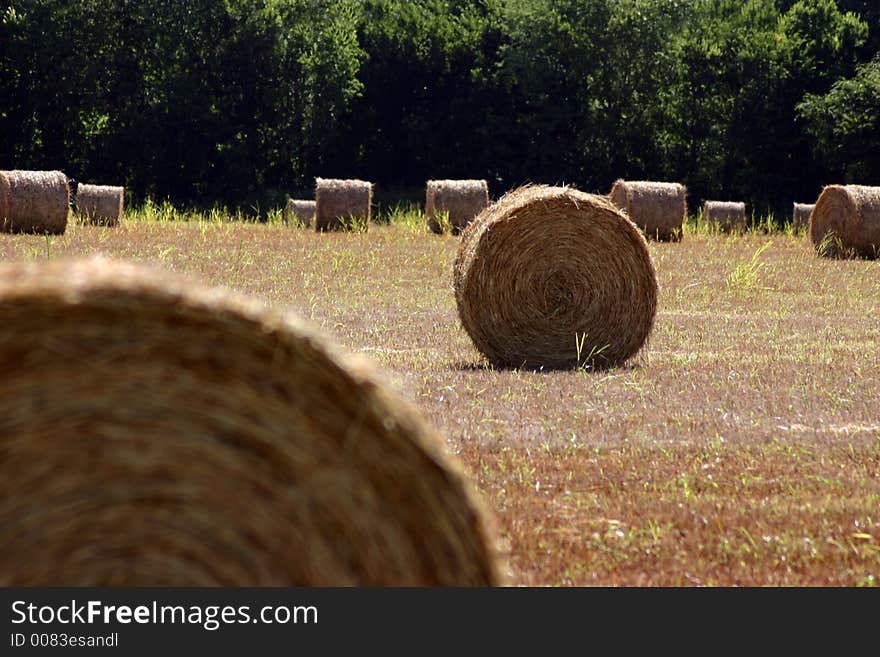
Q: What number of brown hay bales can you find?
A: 11